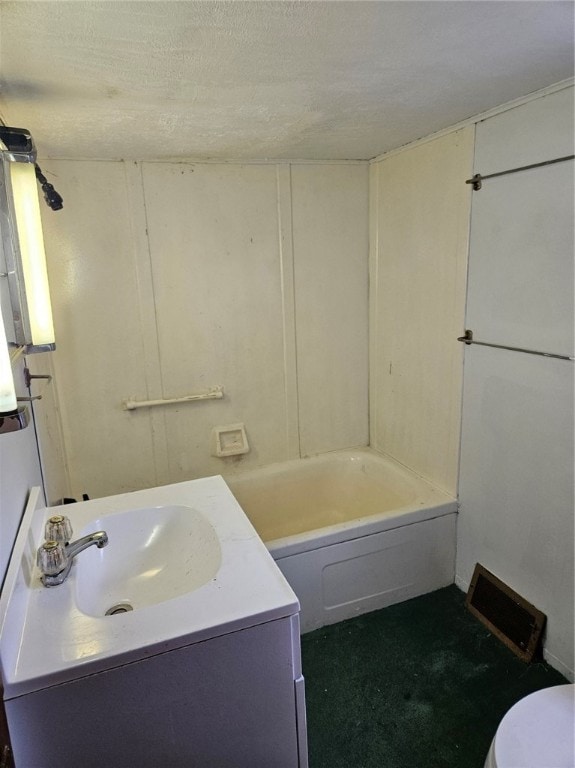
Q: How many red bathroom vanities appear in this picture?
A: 0